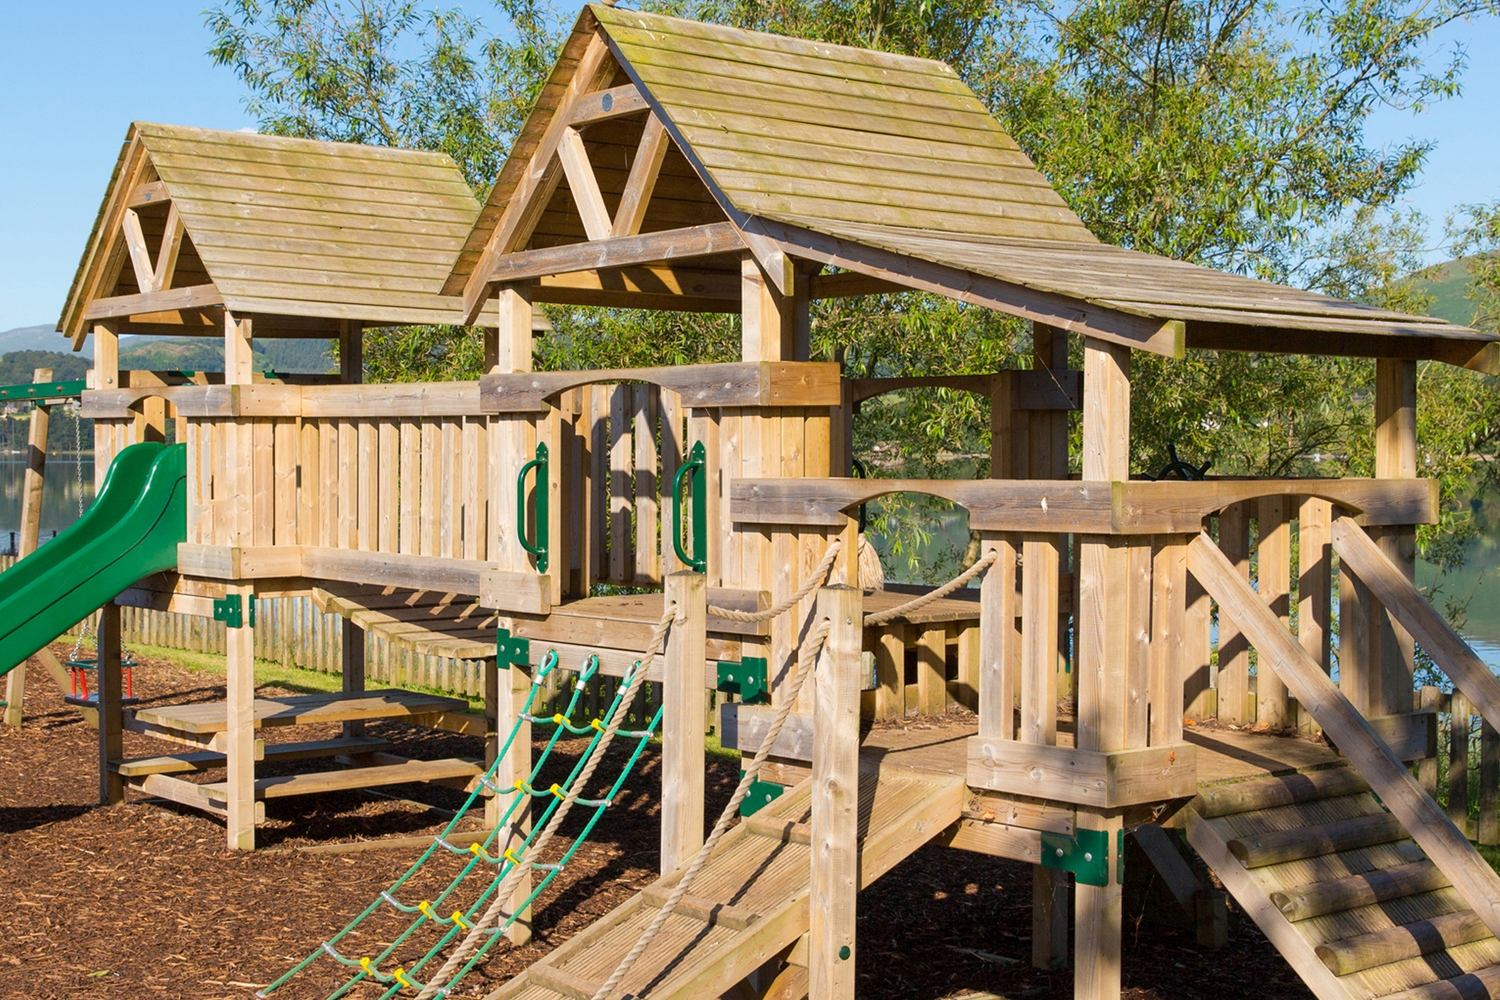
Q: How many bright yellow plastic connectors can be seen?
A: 10